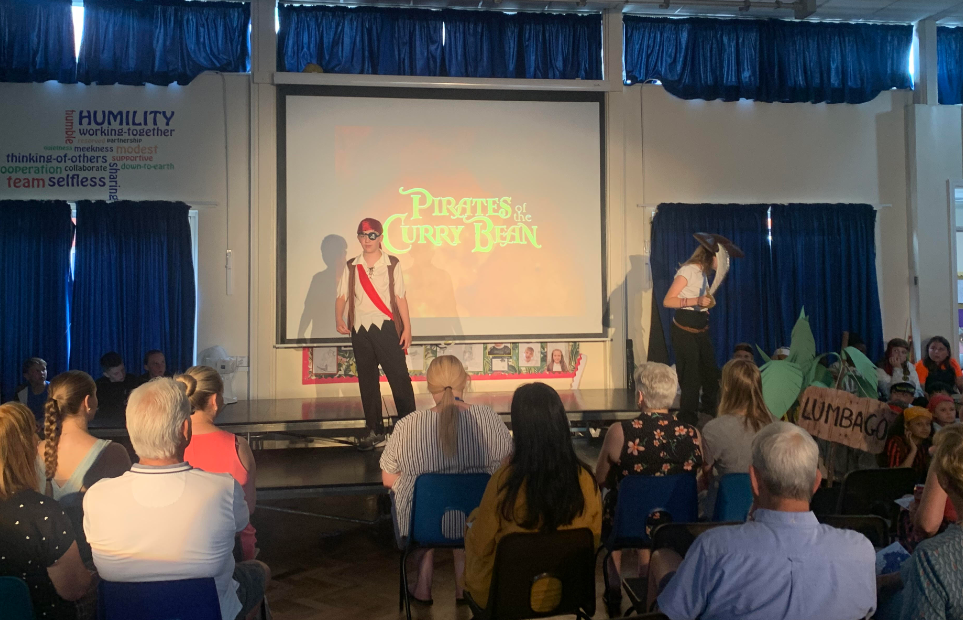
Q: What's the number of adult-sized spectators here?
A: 11